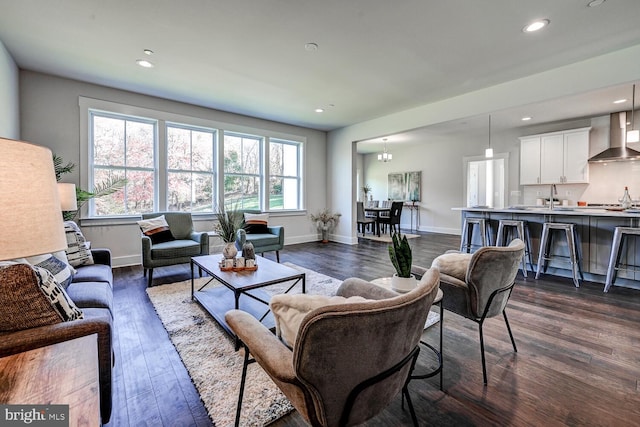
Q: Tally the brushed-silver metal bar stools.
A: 4